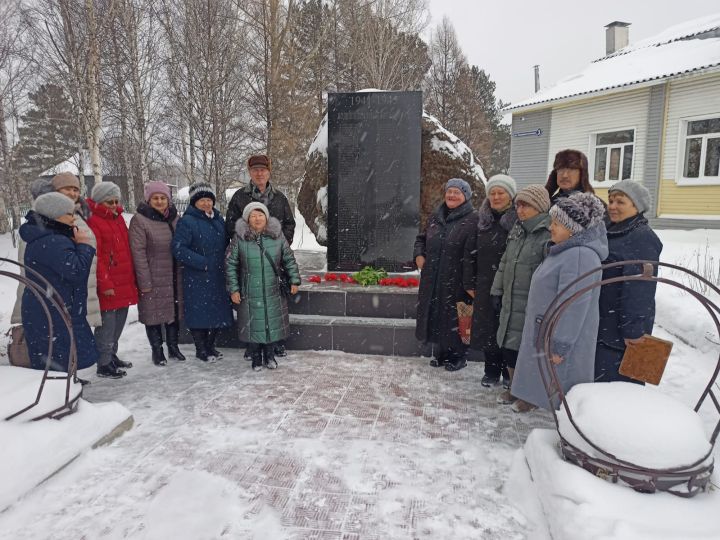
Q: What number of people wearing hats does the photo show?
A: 14